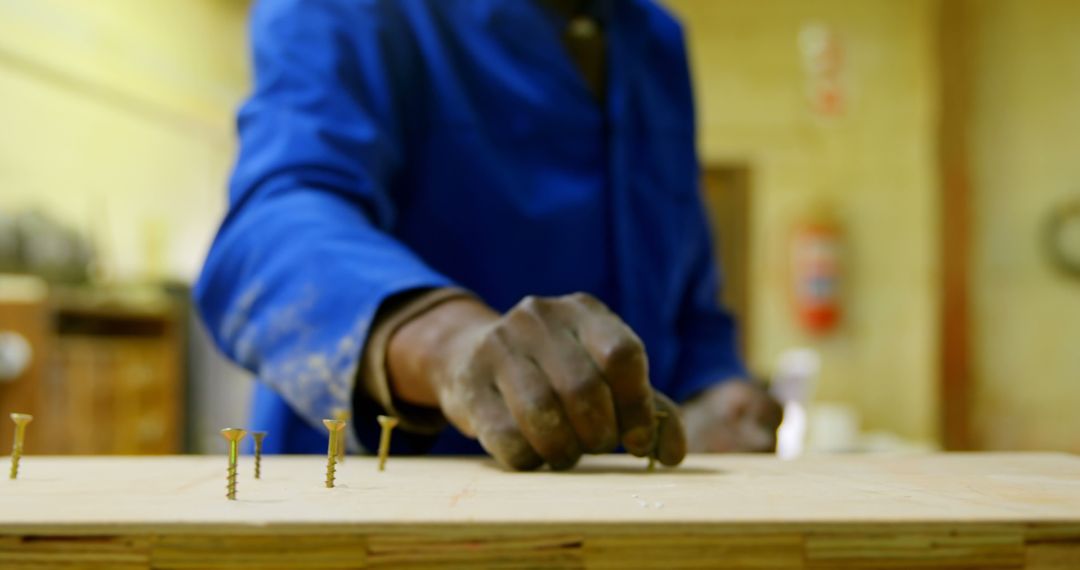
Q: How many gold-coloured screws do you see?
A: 7